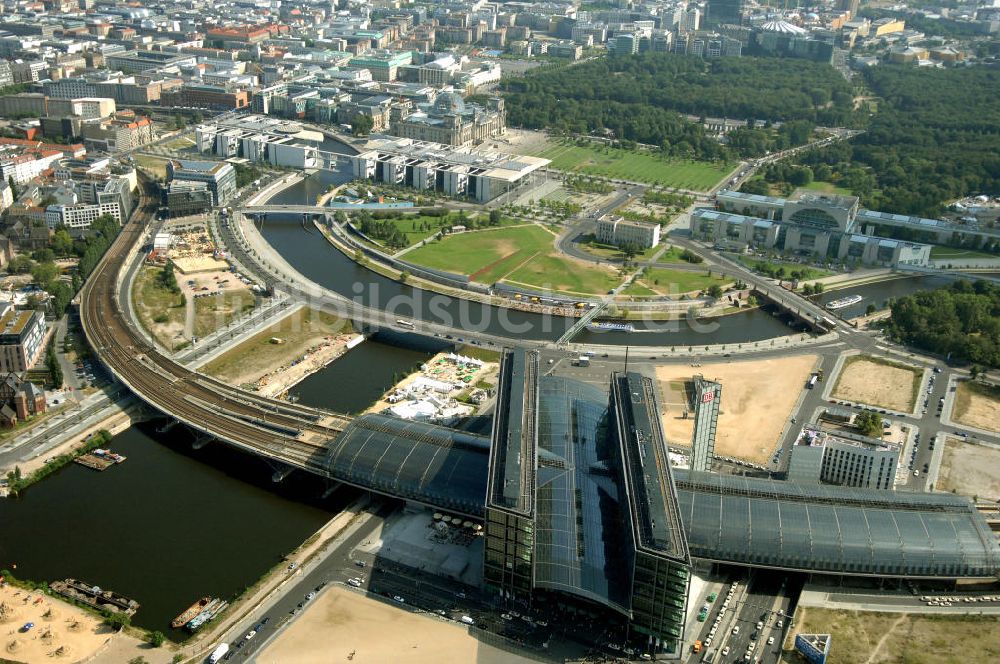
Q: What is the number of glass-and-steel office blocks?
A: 2